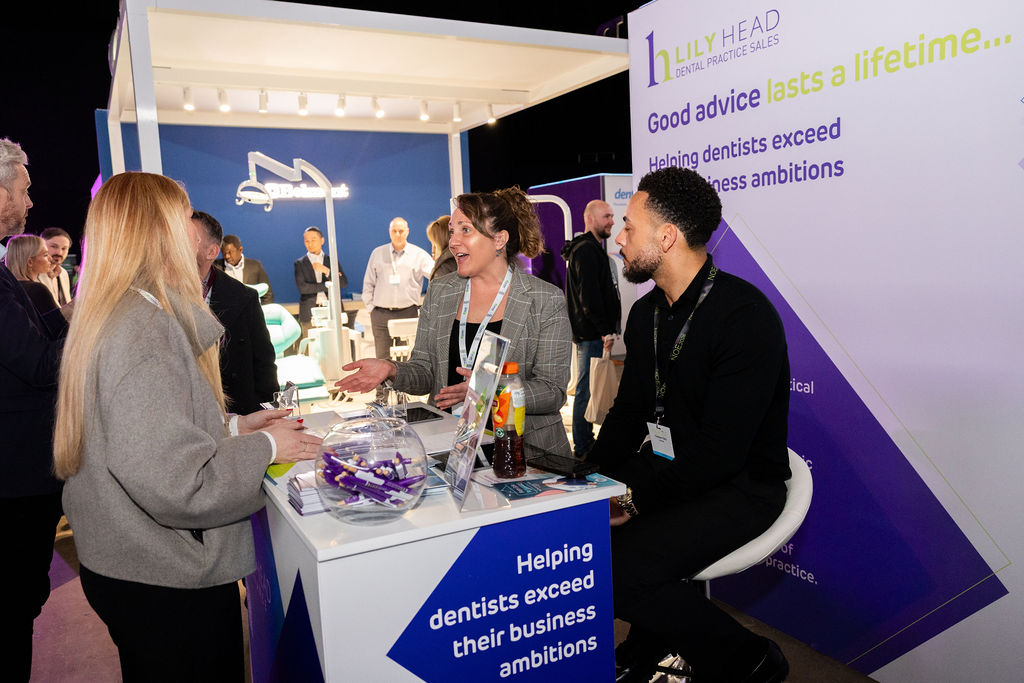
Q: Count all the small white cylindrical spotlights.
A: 9